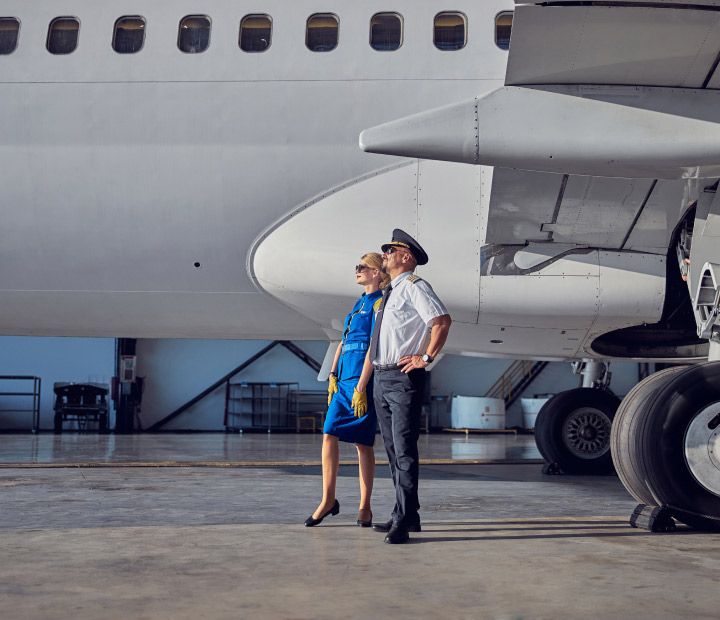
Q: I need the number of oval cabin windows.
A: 9